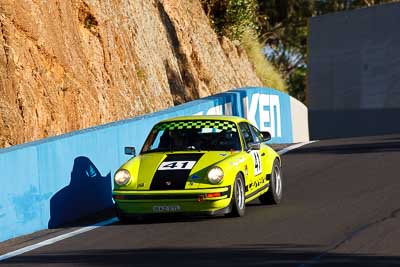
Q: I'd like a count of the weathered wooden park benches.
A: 0